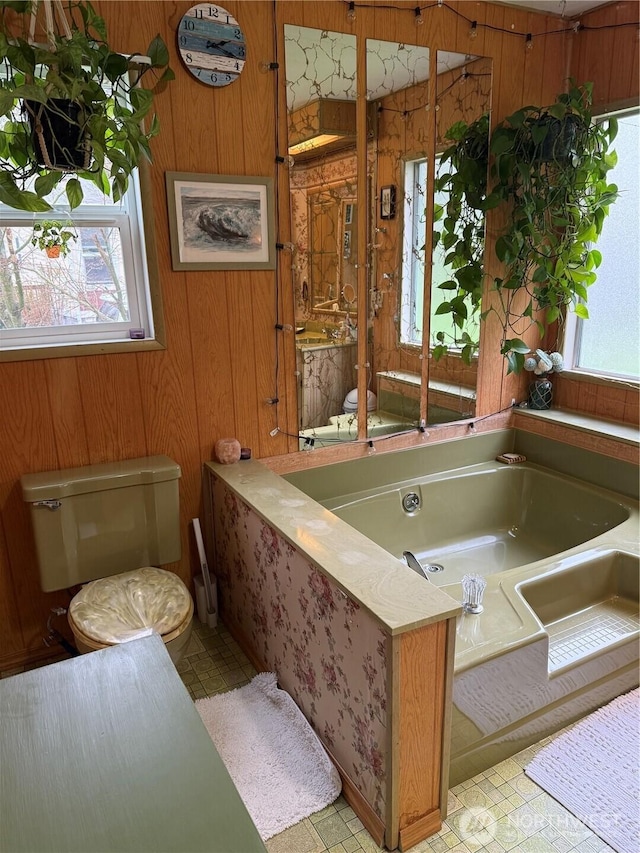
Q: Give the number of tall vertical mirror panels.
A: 3